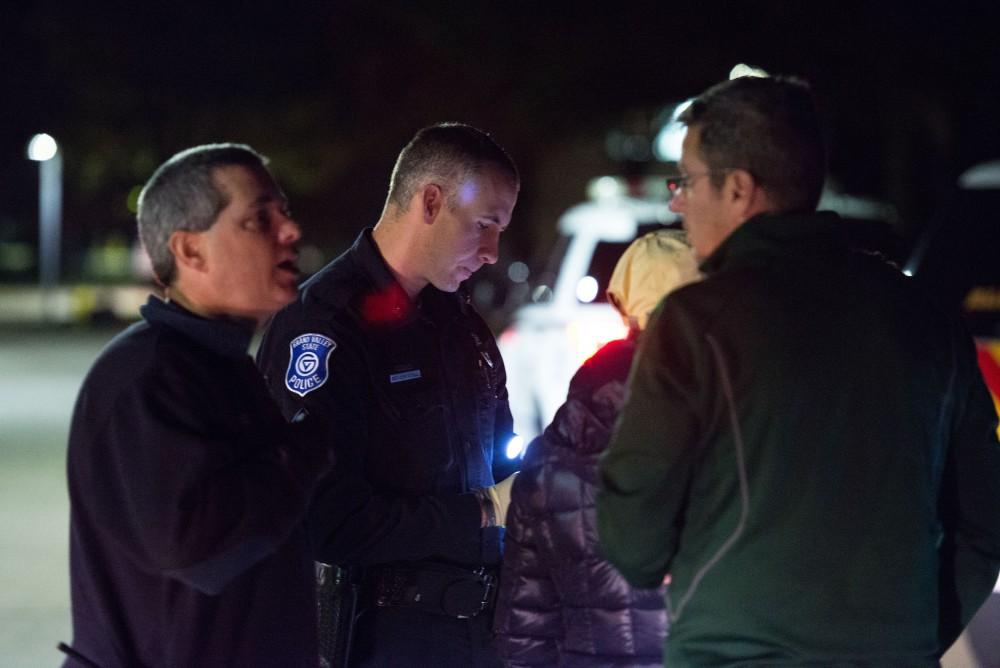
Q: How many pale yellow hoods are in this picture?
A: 1